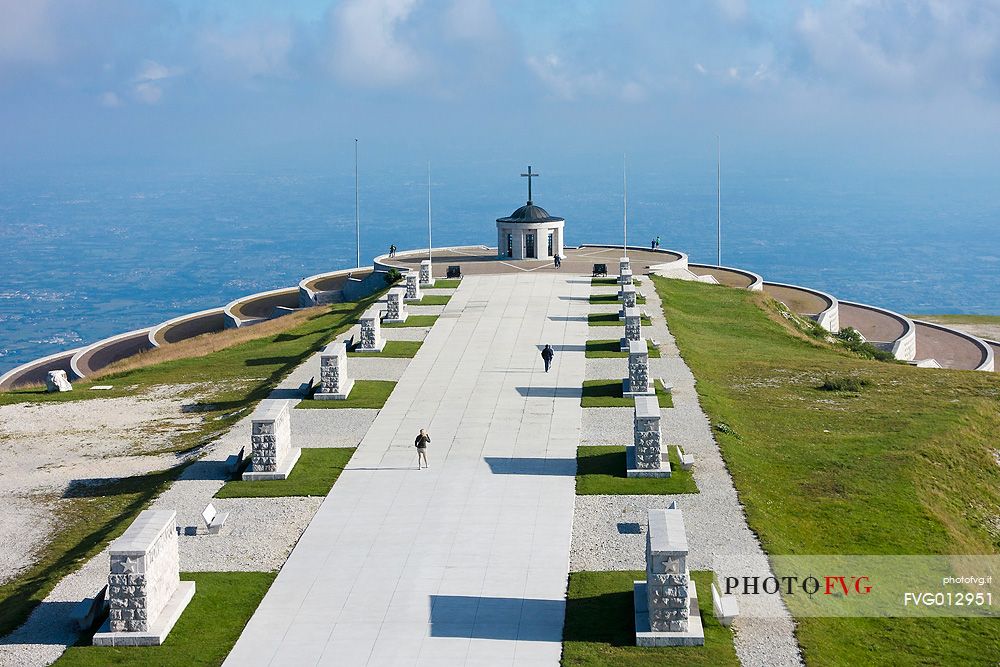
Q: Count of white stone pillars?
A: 14